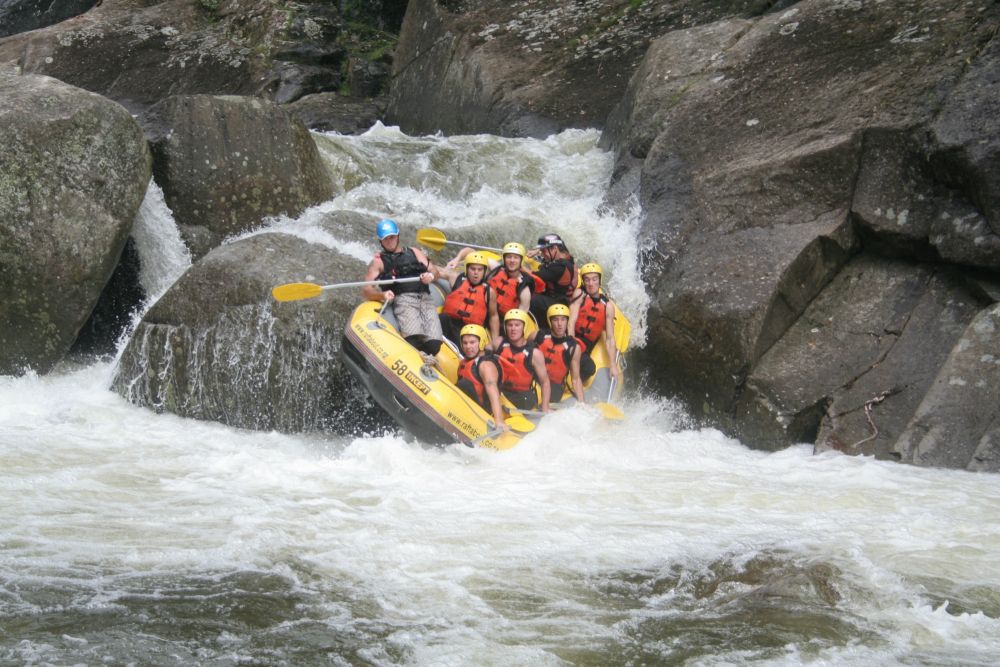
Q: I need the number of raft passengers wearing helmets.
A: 8